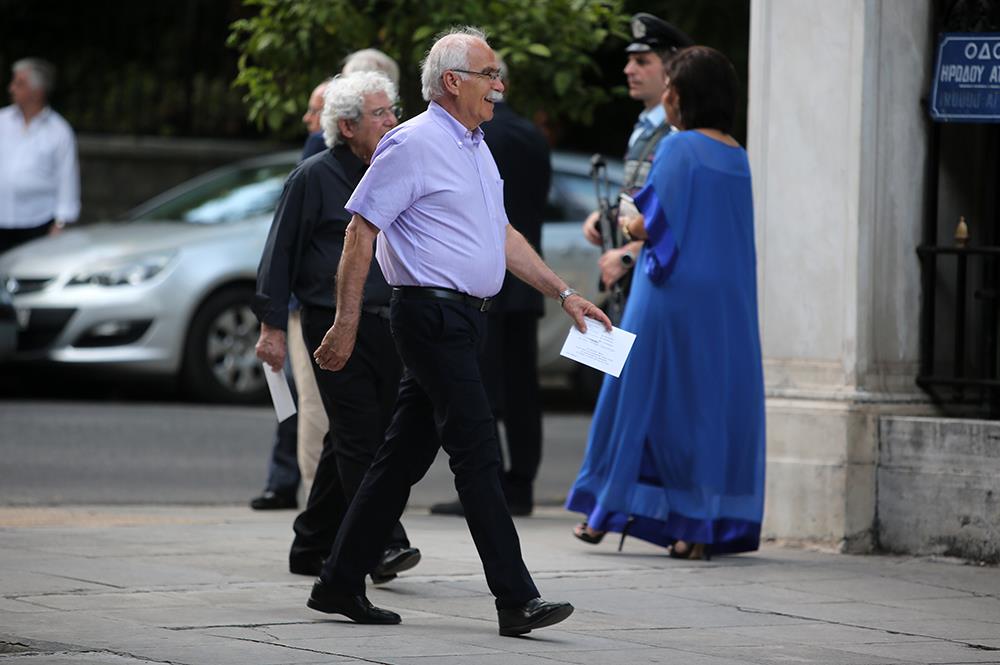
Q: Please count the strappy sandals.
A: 2